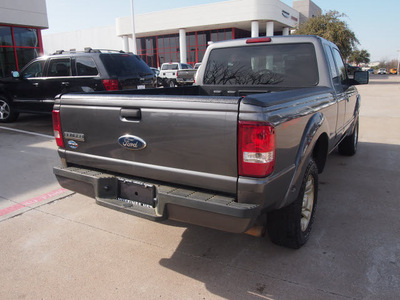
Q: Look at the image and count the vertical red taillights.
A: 2